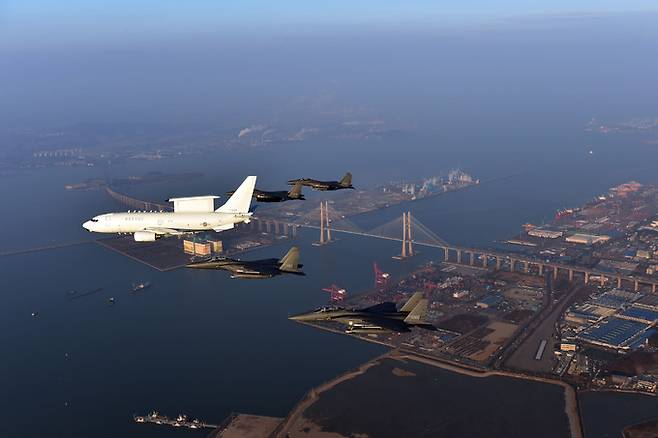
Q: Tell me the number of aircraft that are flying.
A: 5